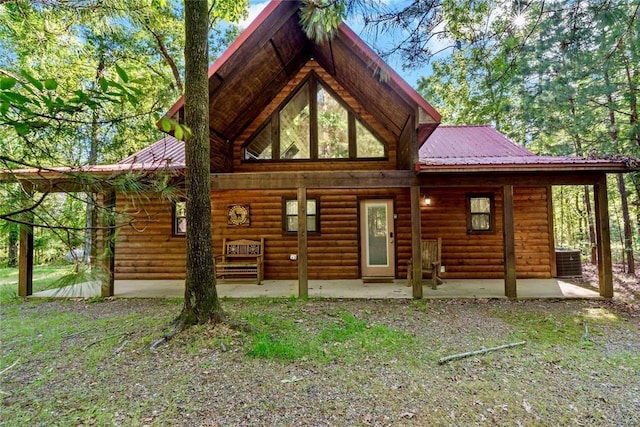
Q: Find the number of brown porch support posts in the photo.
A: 6